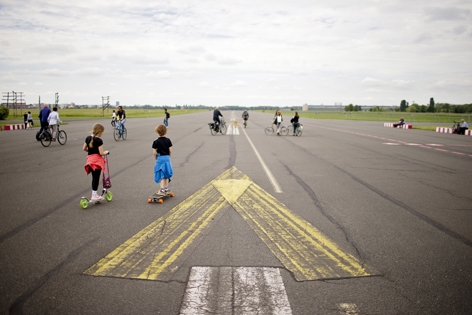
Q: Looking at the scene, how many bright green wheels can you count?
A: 2